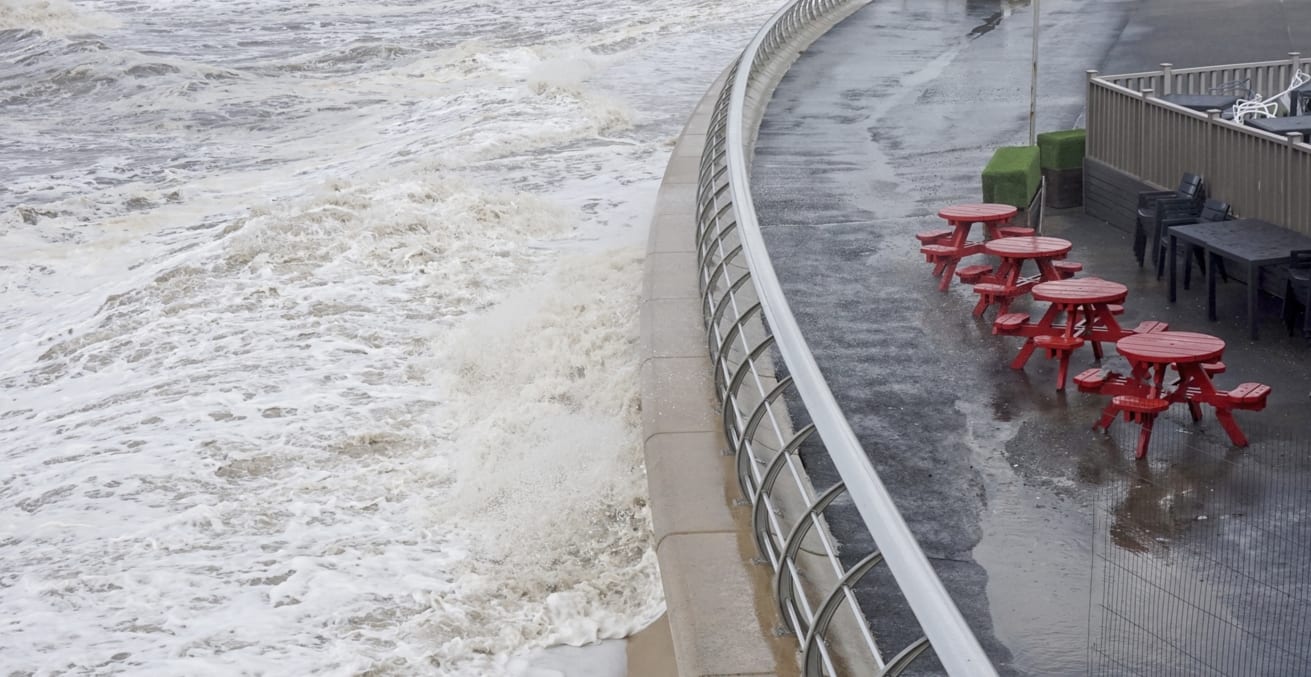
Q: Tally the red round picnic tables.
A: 4